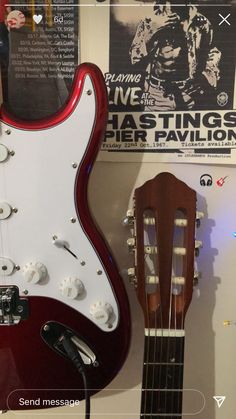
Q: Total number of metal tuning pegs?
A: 6